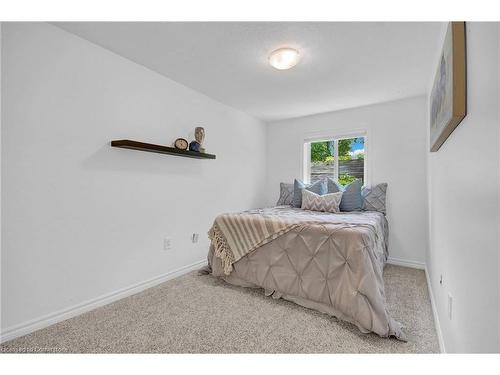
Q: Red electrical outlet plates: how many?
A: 0